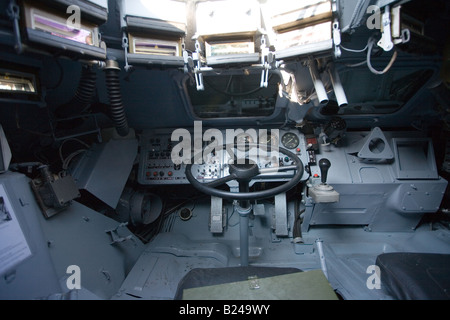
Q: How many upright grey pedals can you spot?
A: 2